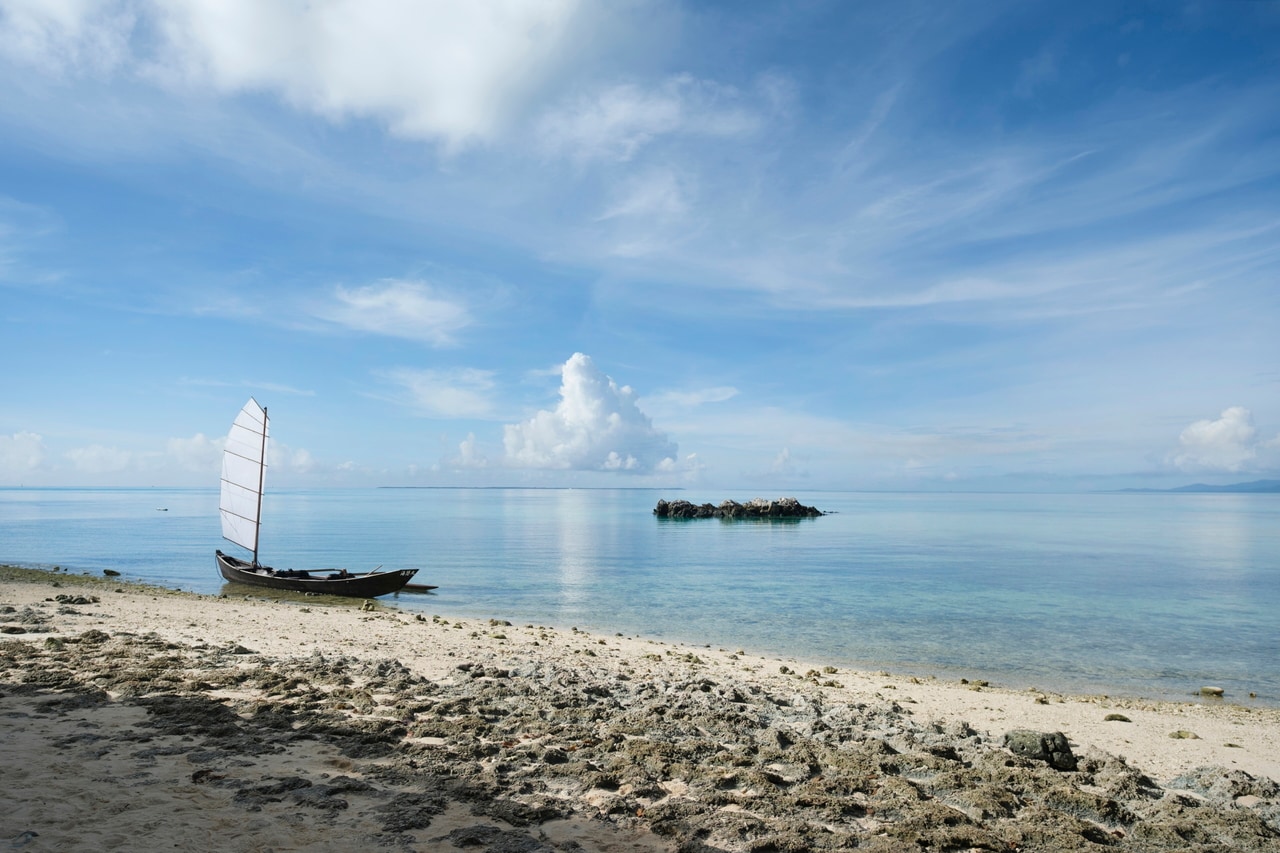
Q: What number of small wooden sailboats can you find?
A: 1